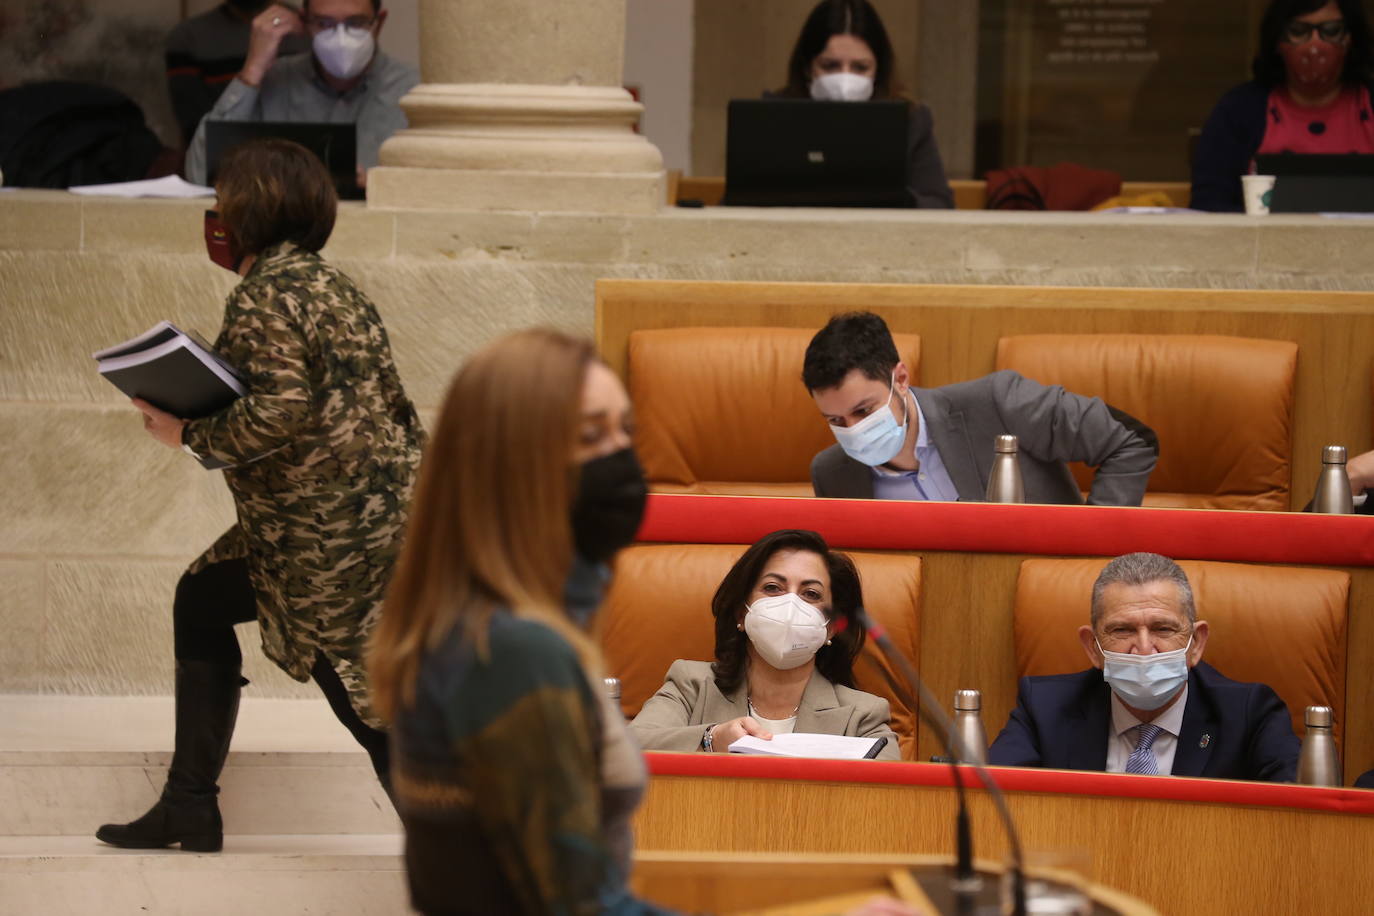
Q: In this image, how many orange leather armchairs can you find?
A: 4